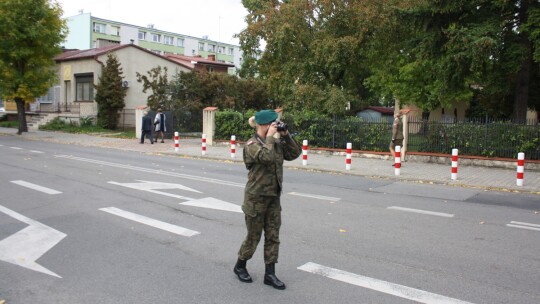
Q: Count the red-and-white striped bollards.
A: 8